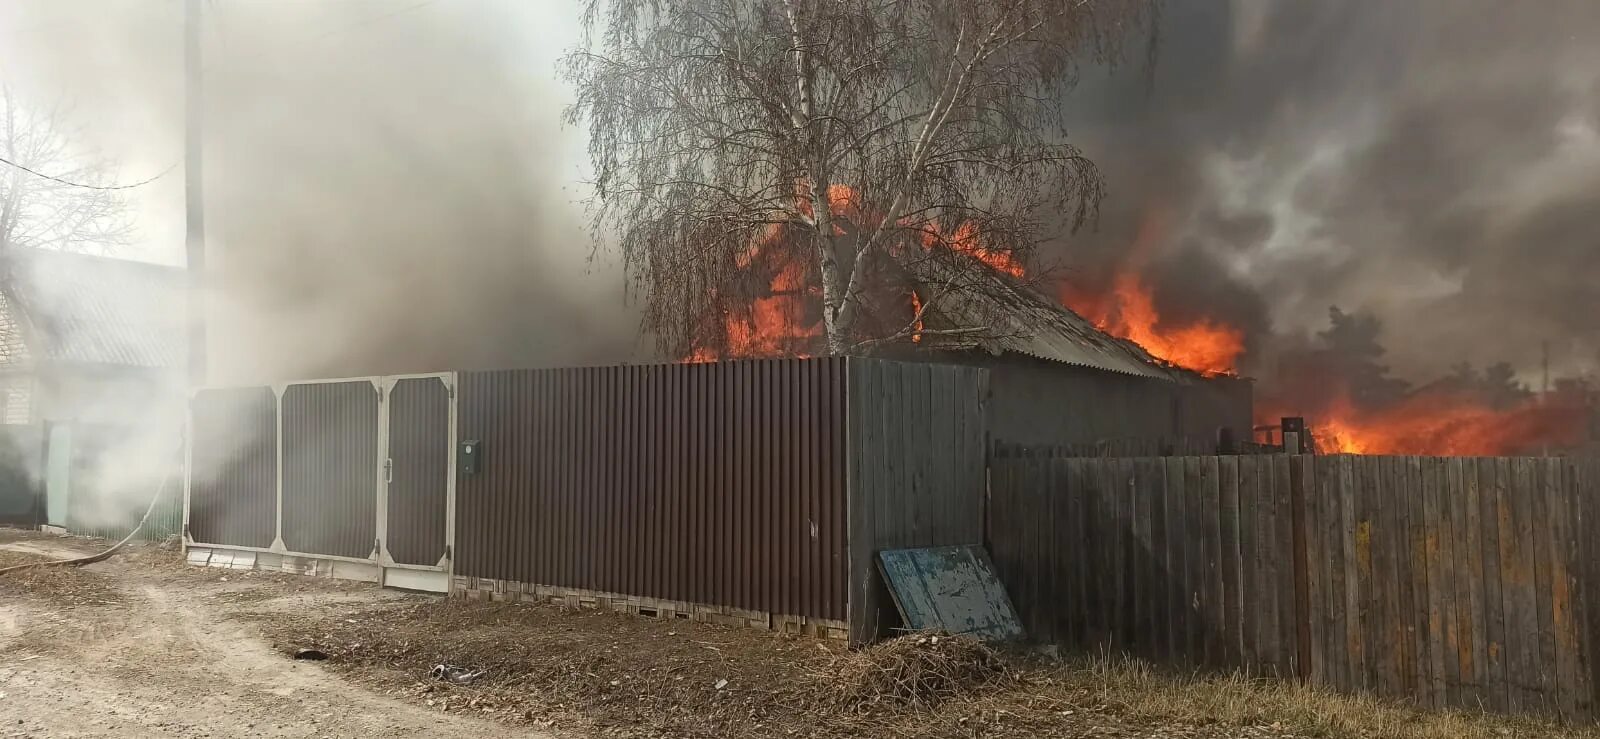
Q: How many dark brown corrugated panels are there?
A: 4